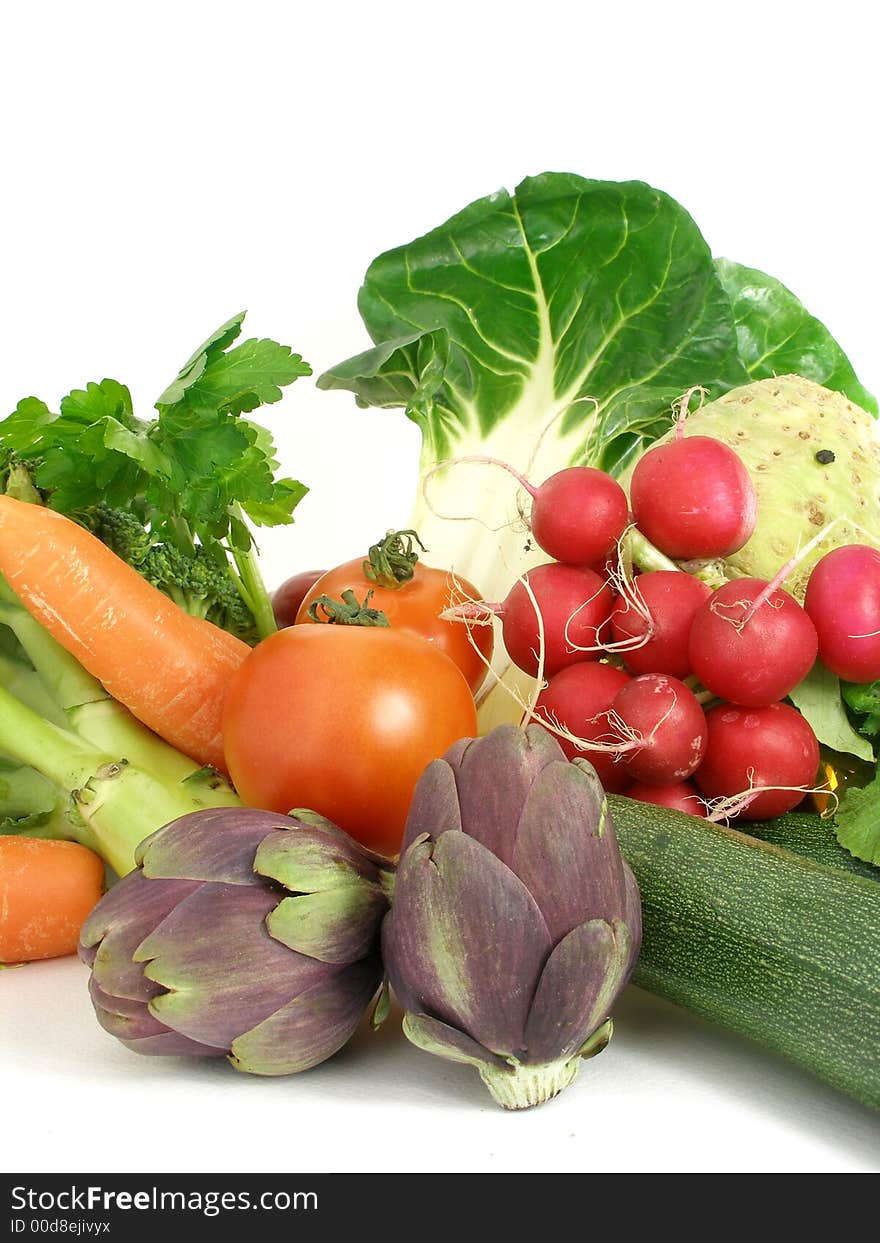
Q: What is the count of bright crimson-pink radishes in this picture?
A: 10